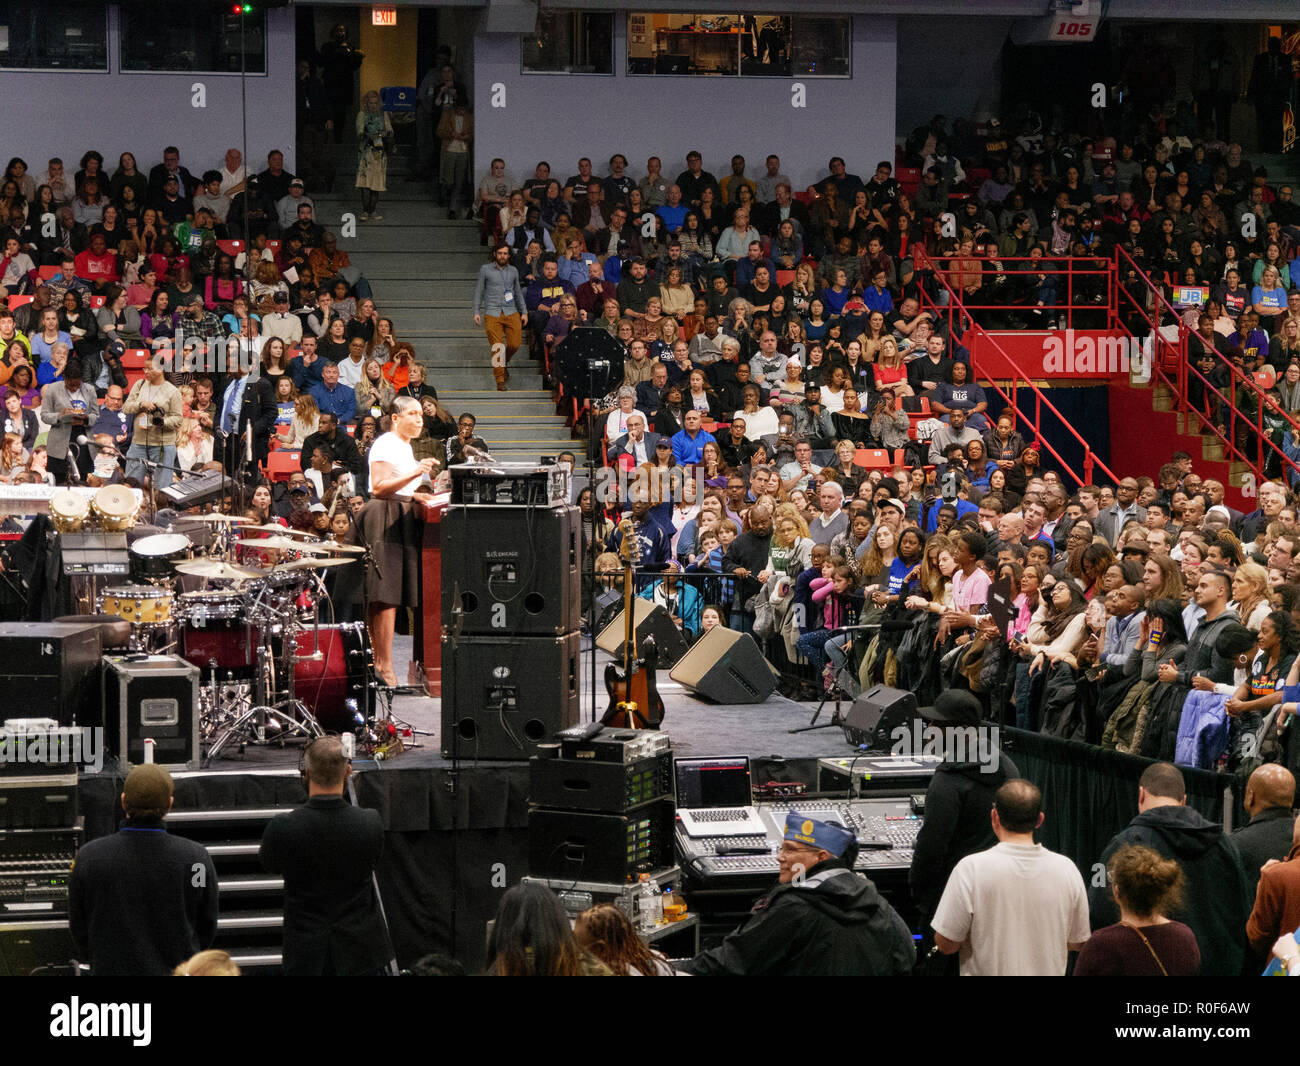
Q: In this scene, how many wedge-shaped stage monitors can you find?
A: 4